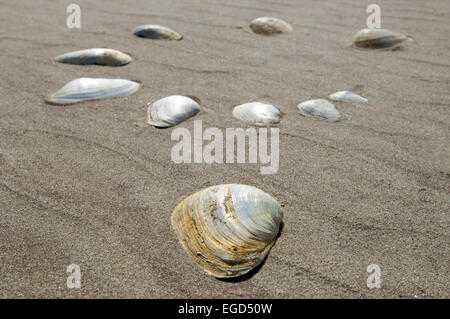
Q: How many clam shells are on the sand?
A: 10